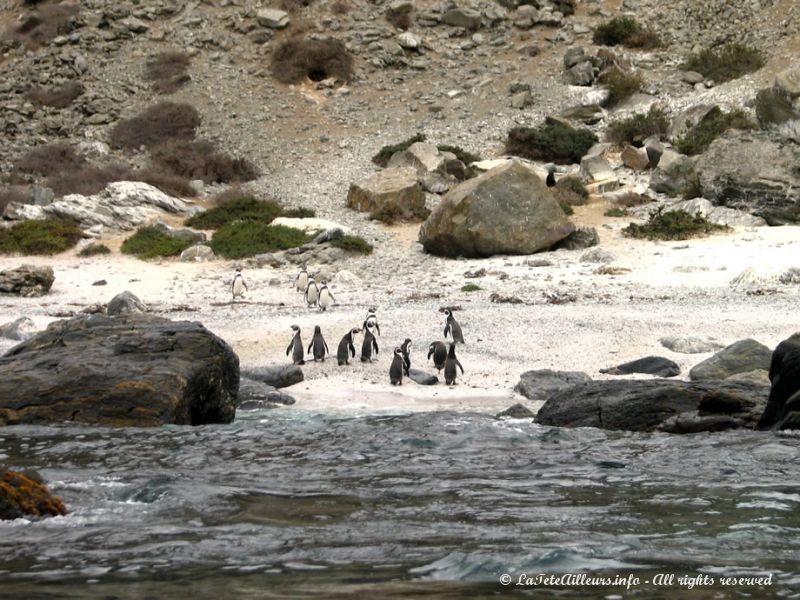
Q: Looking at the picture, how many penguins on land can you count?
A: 14